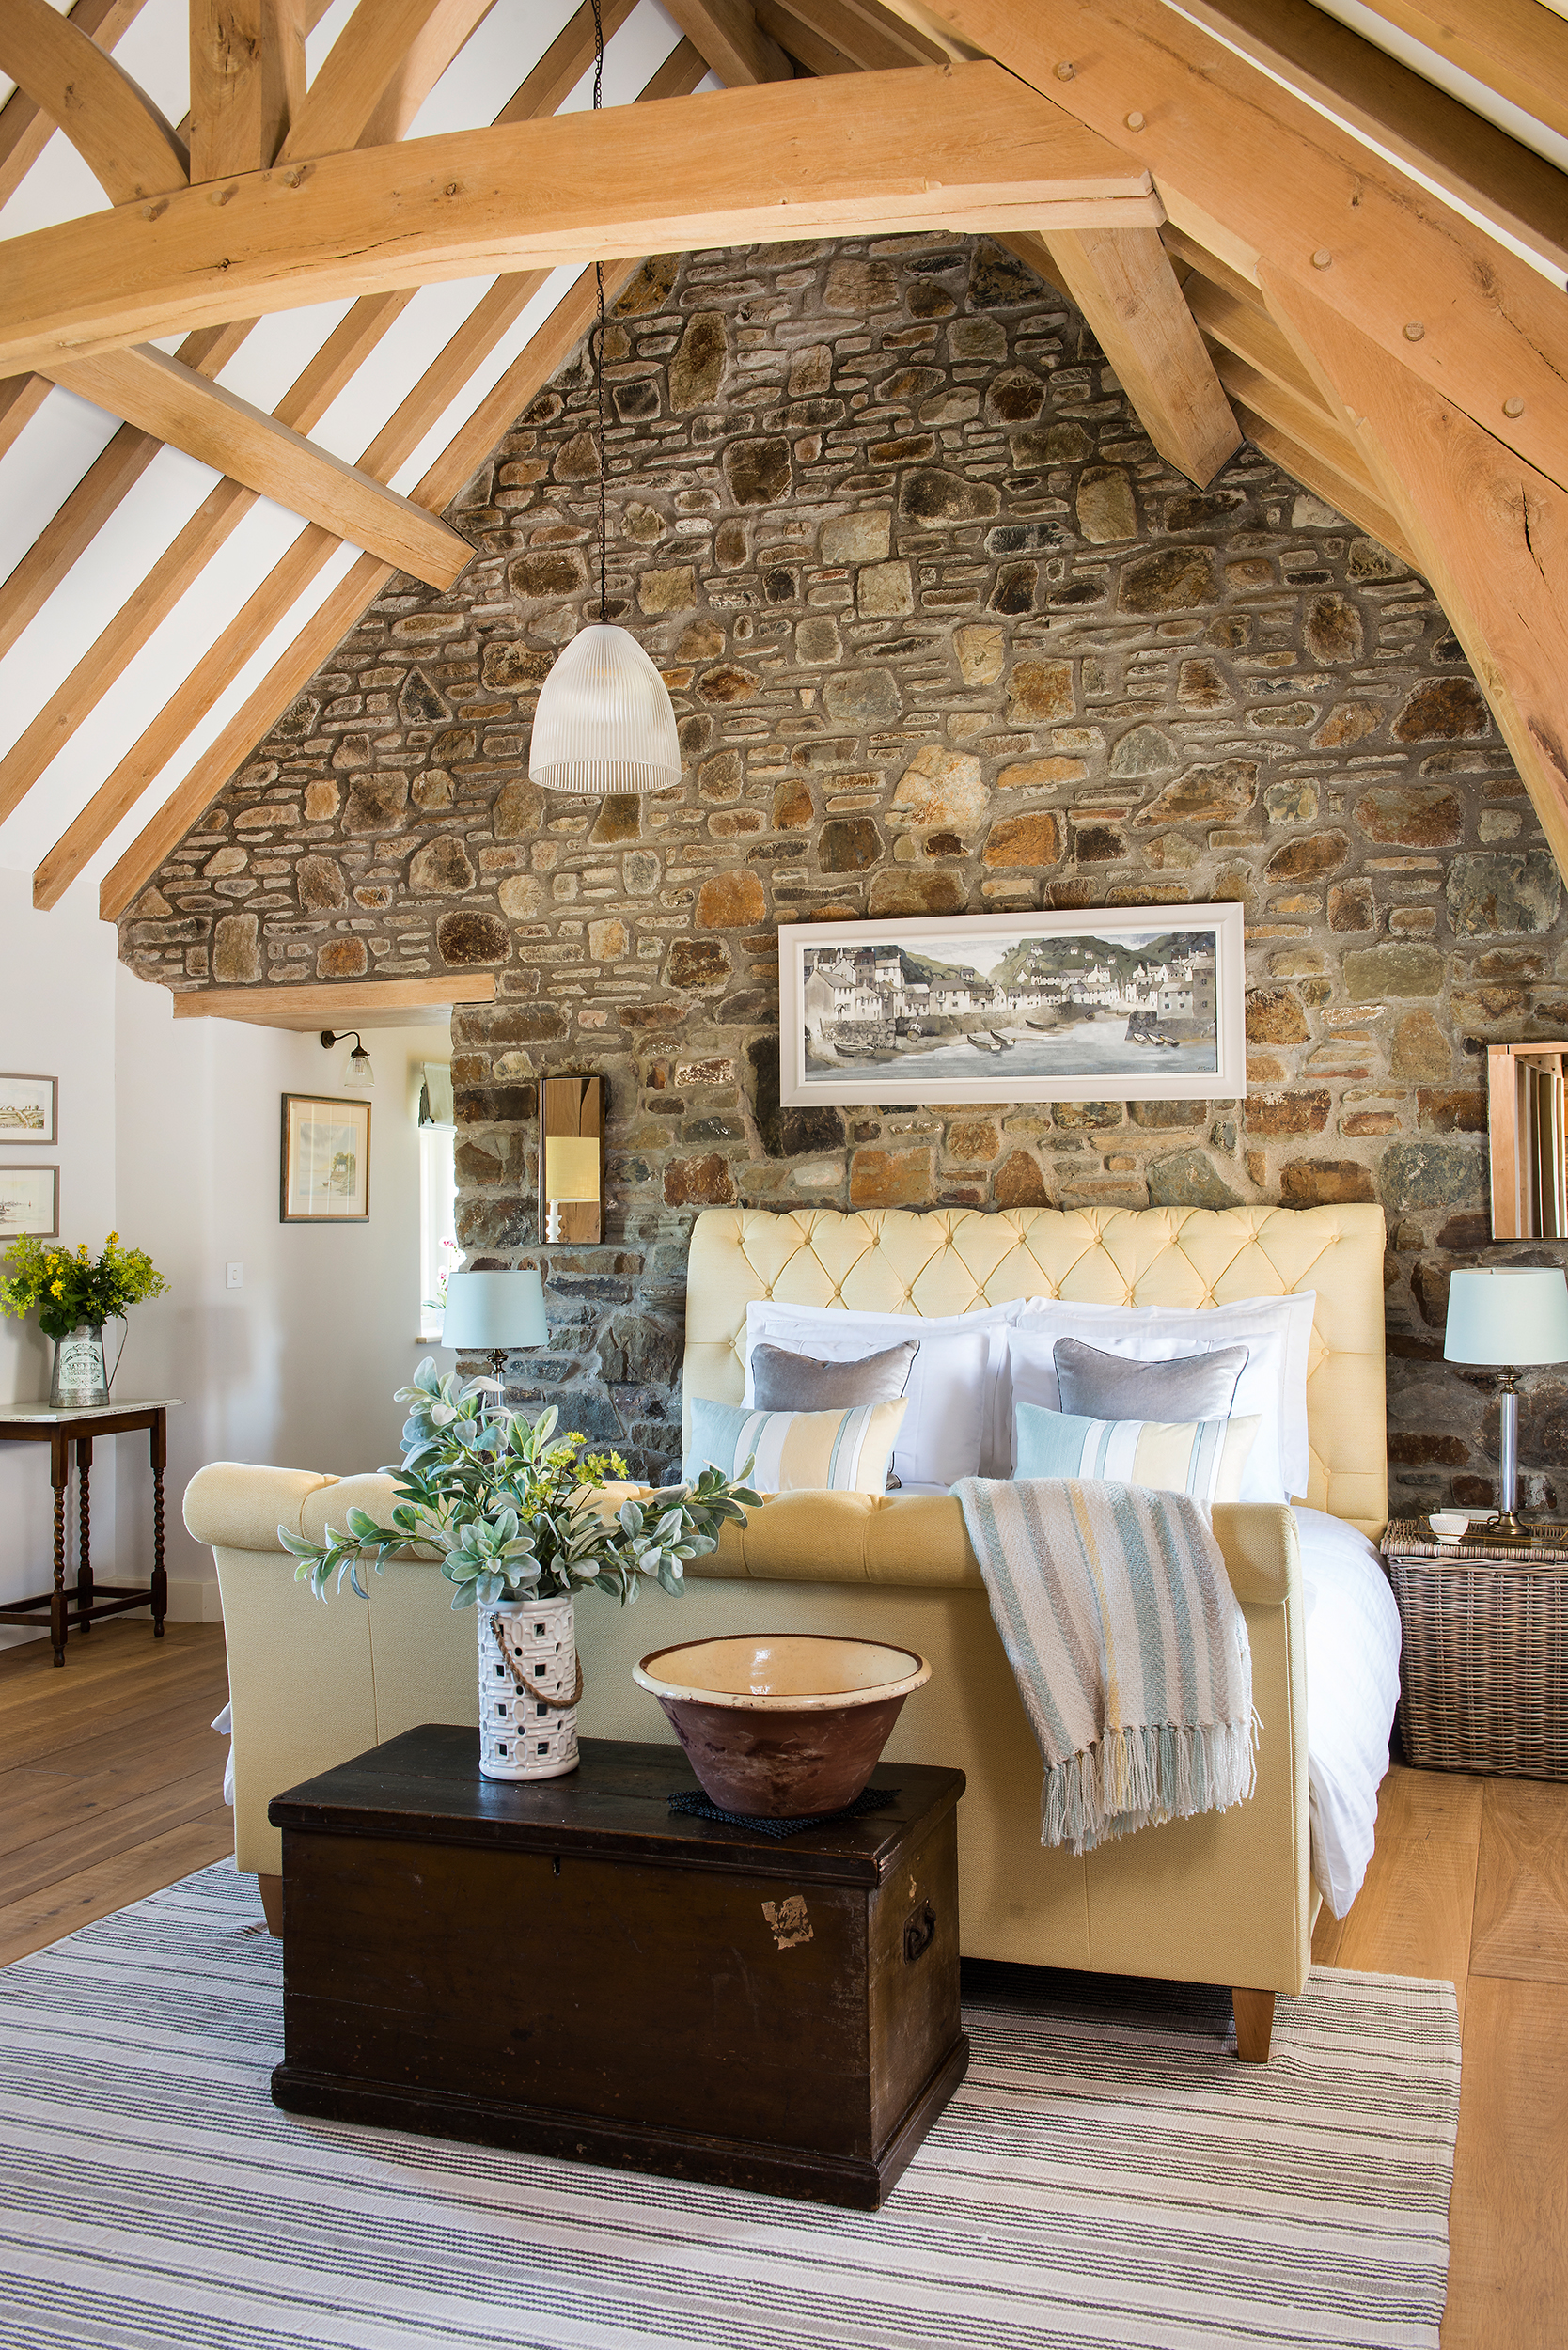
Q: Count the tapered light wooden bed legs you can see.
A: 2